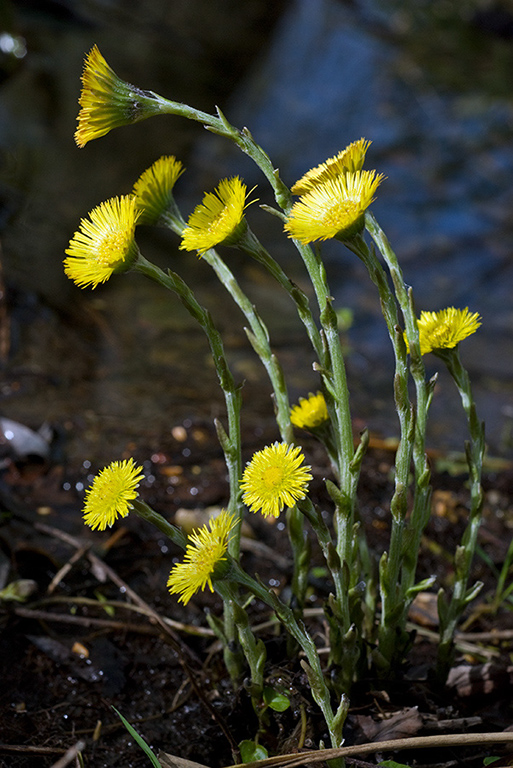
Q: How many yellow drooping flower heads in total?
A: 11